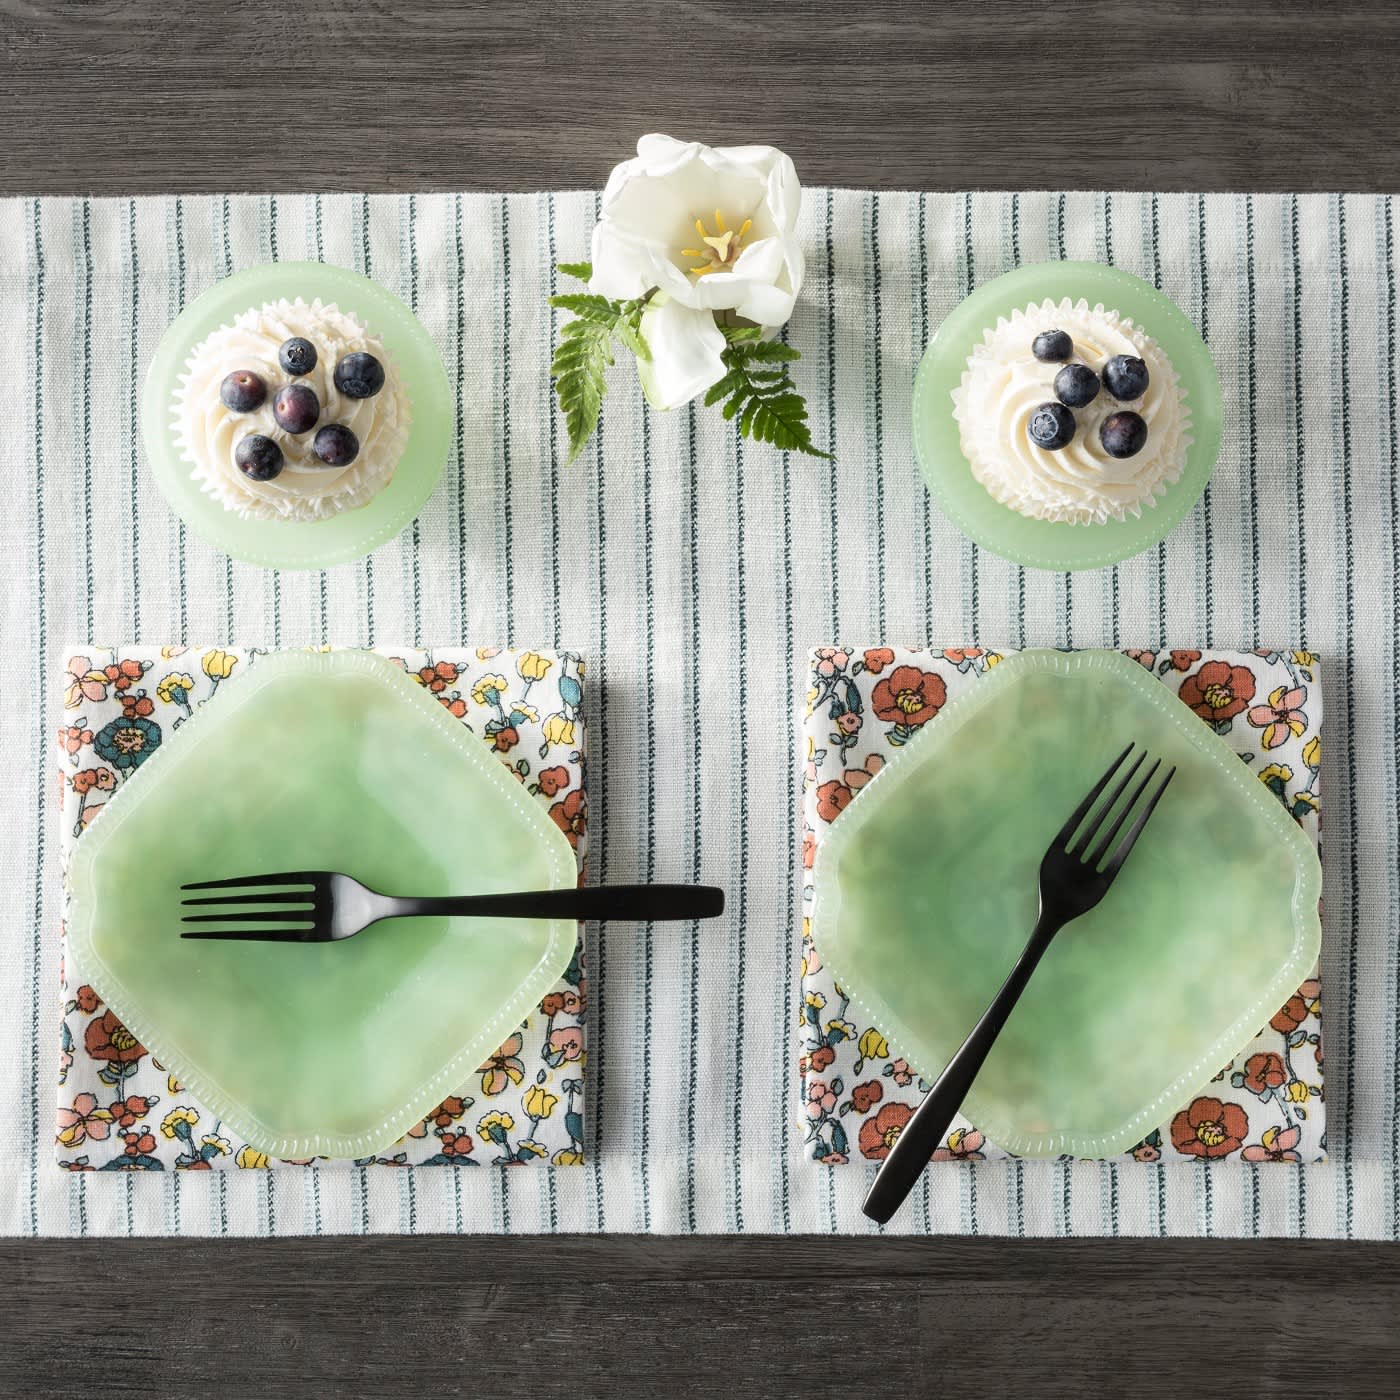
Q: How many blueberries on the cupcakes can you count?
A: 11